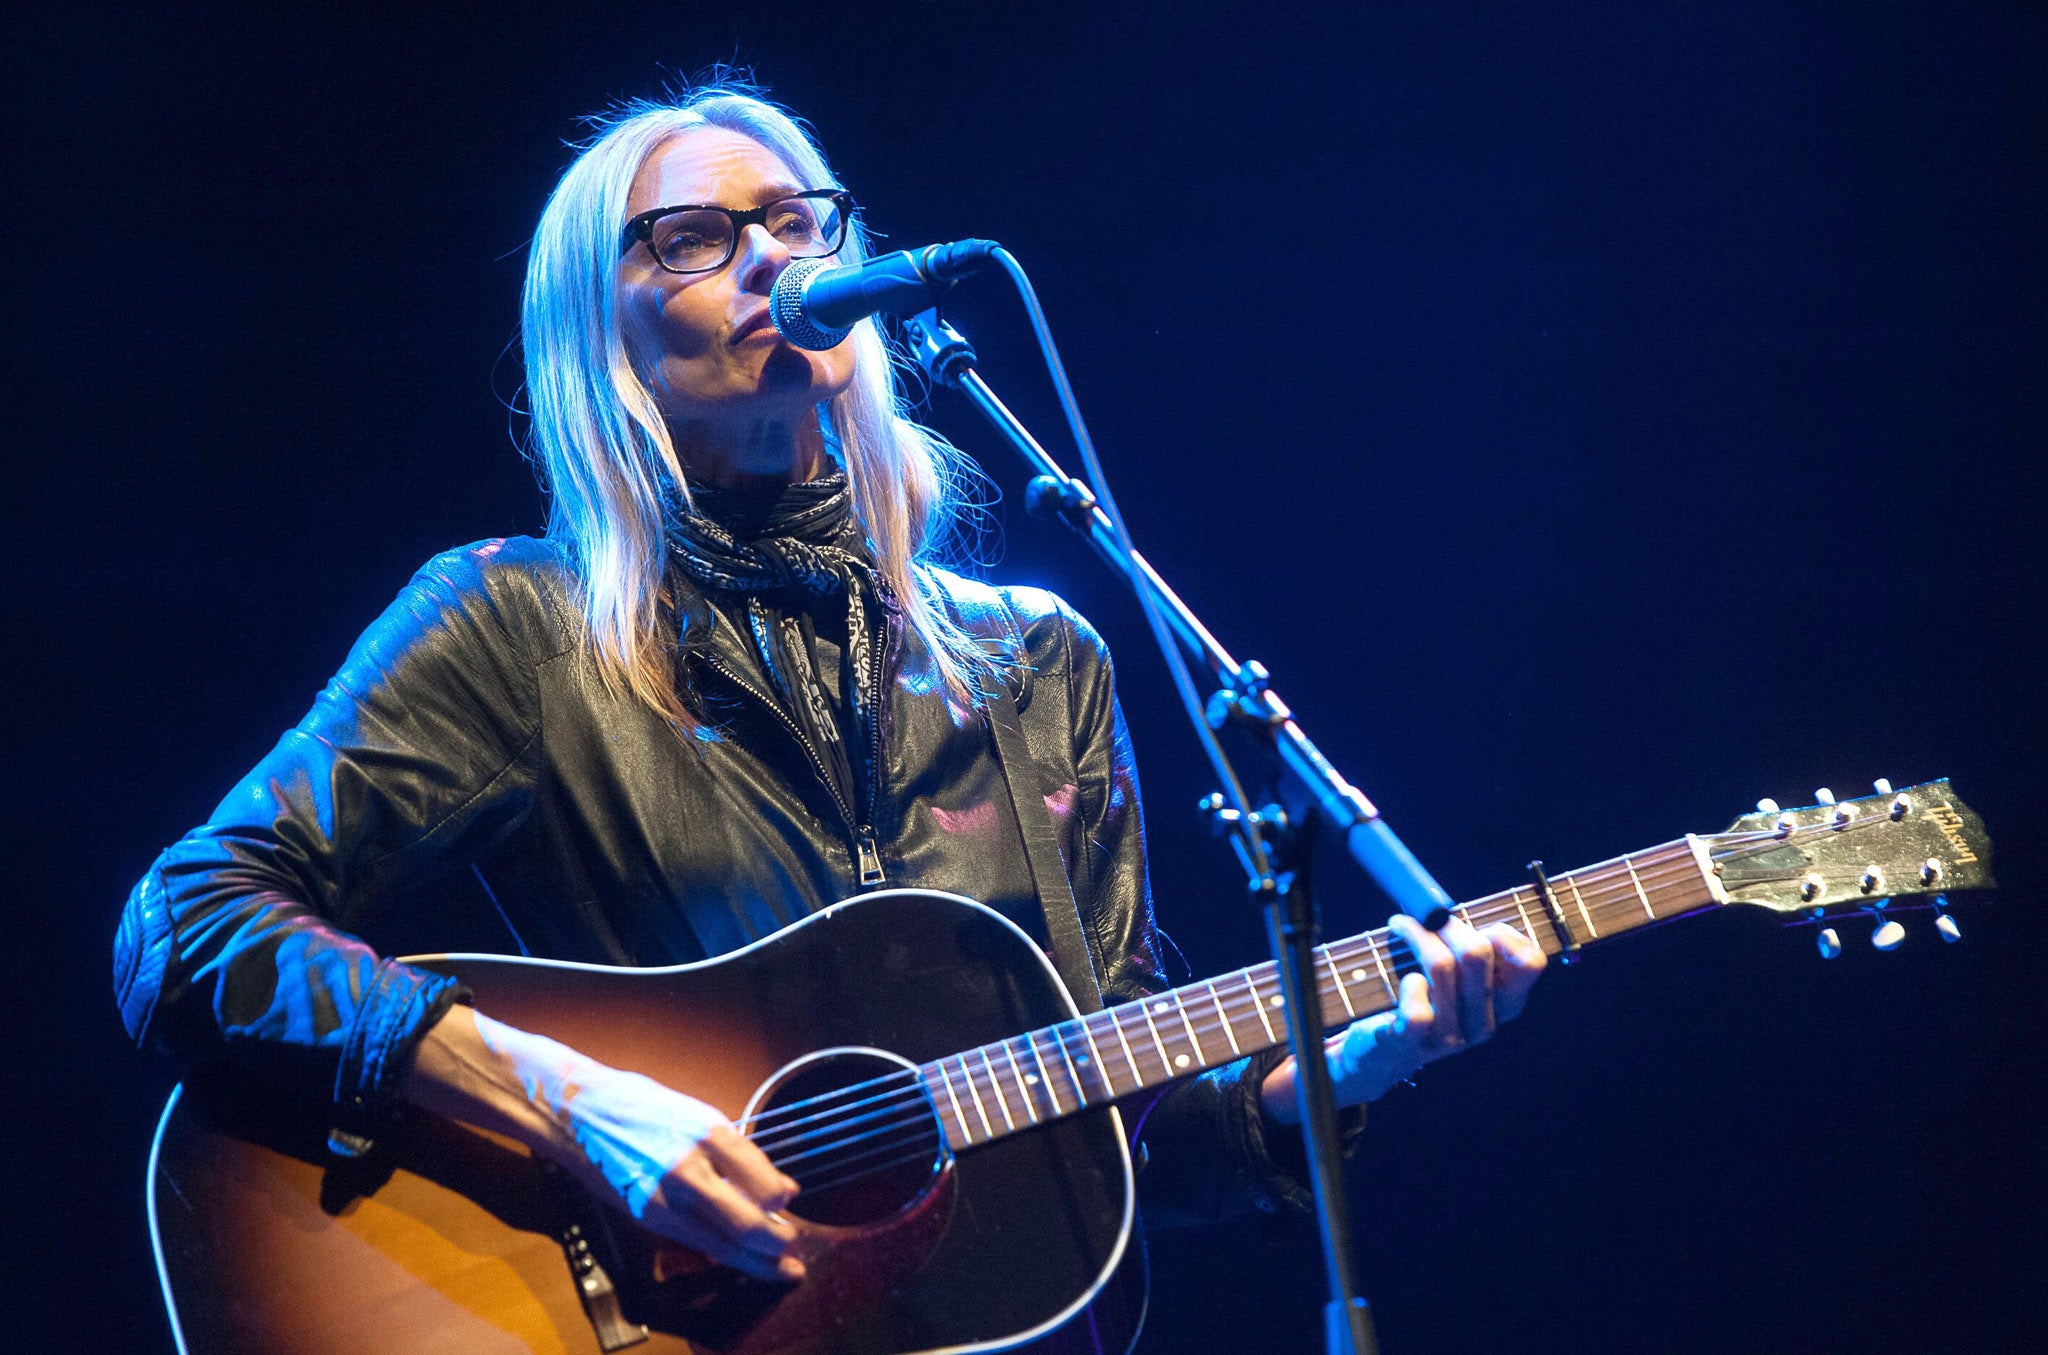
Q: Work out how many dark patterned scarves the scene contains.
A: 1